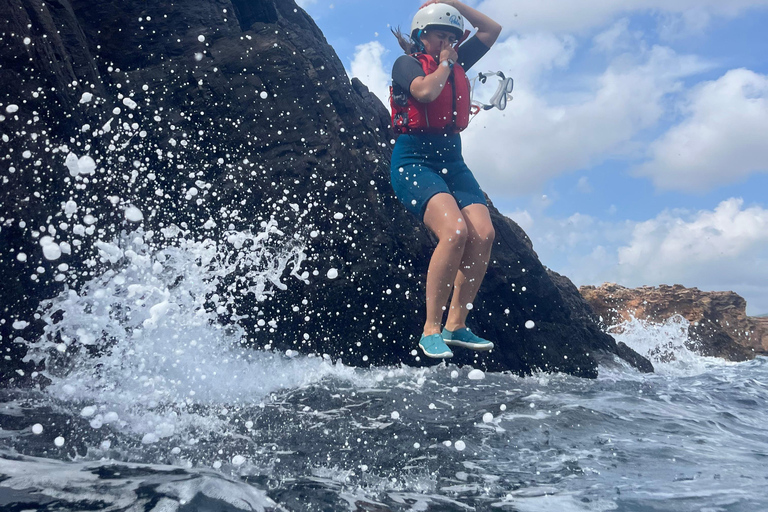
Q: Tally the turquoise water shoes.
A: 2